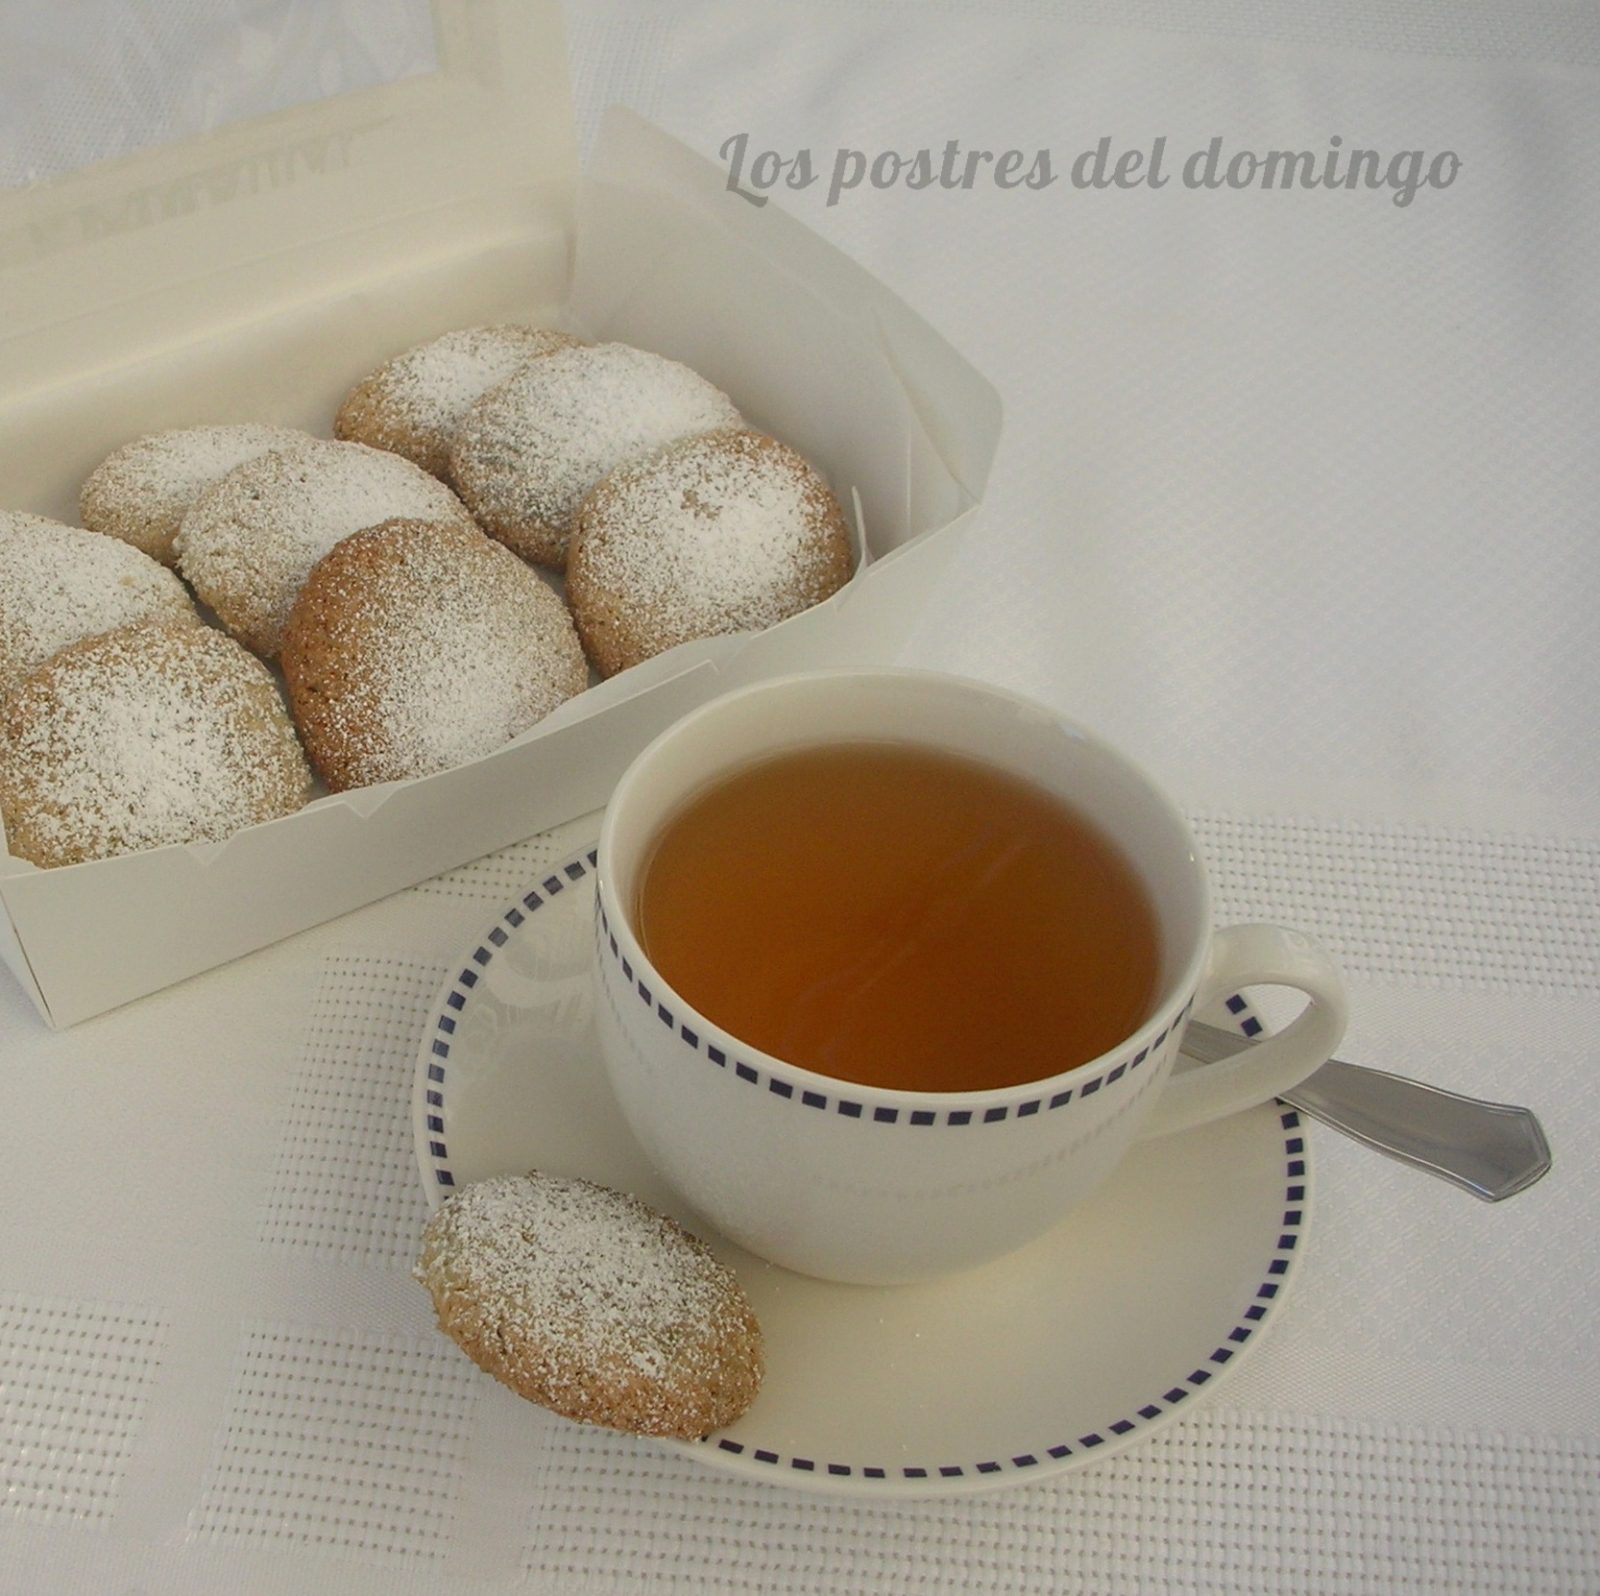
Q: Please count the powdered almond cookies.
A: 9